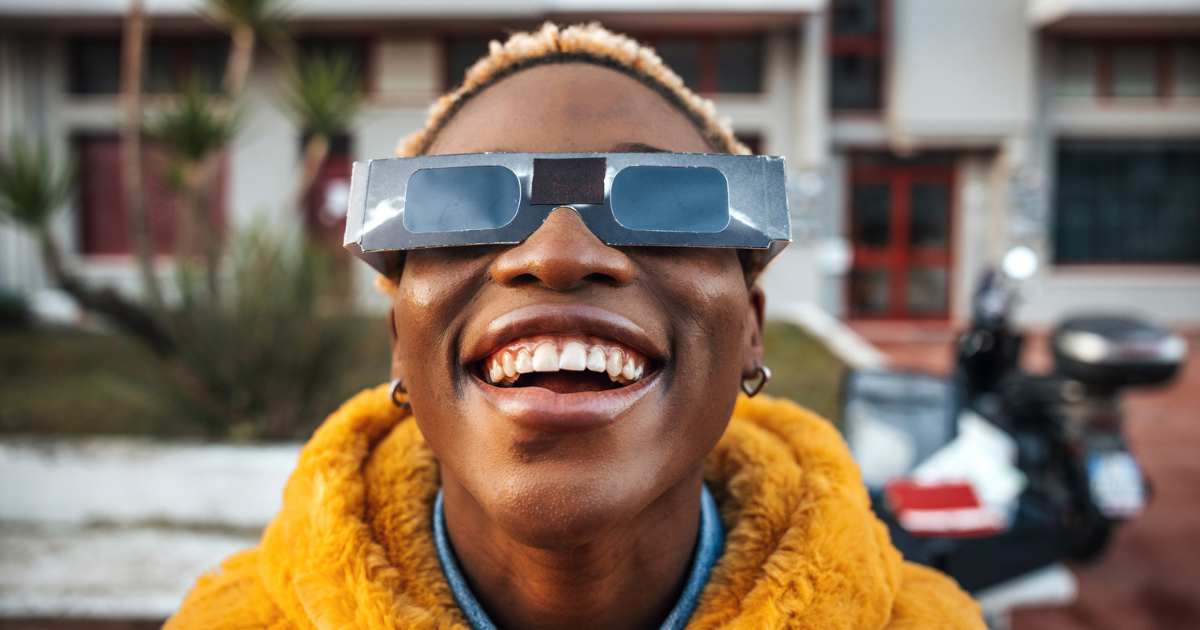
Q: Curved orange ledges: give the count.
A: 0